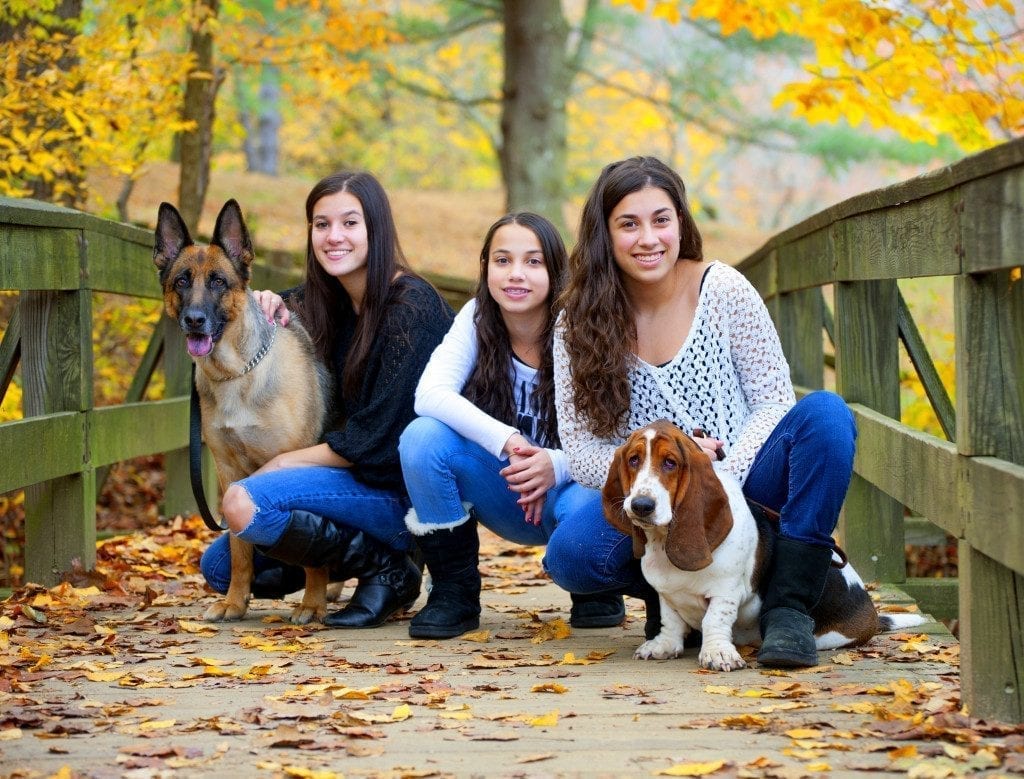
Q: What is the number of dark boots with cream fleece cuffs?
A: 1